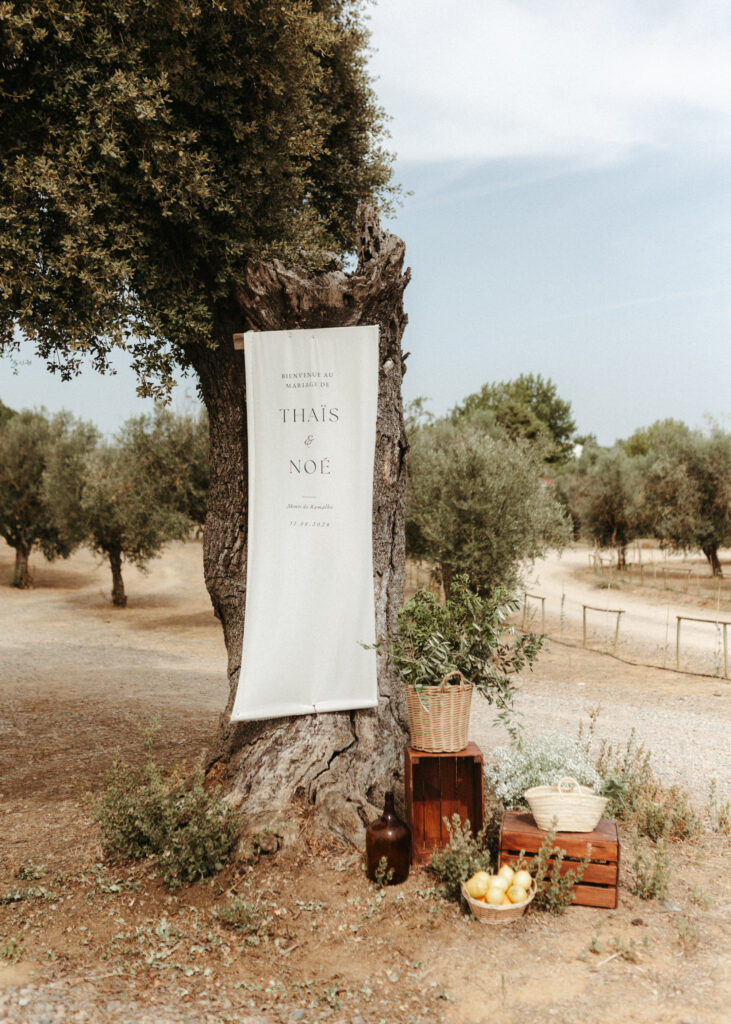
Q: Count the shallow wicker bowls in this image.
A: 1